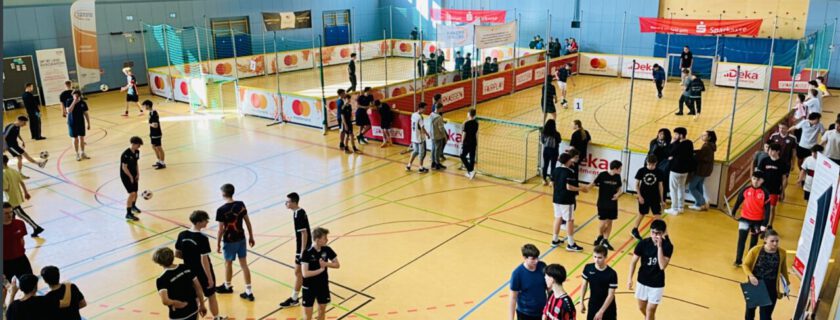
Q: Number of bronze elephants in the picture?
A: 0